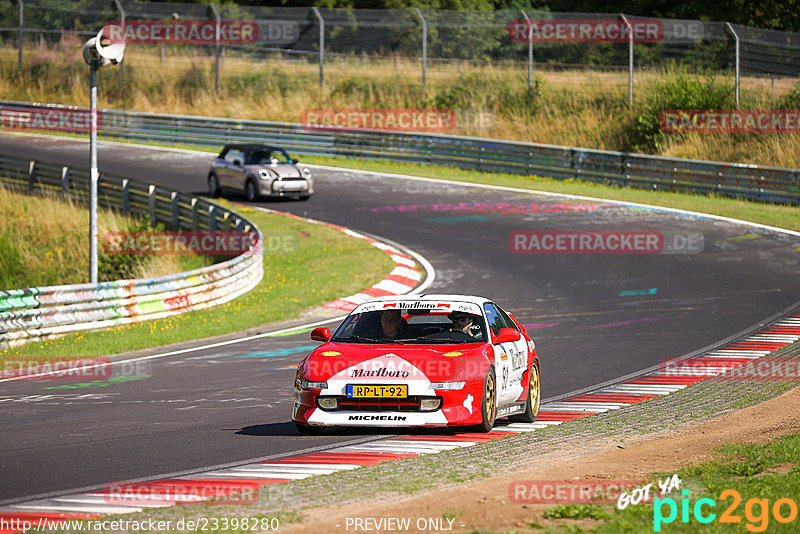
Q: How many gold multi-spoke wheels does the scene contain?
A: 2